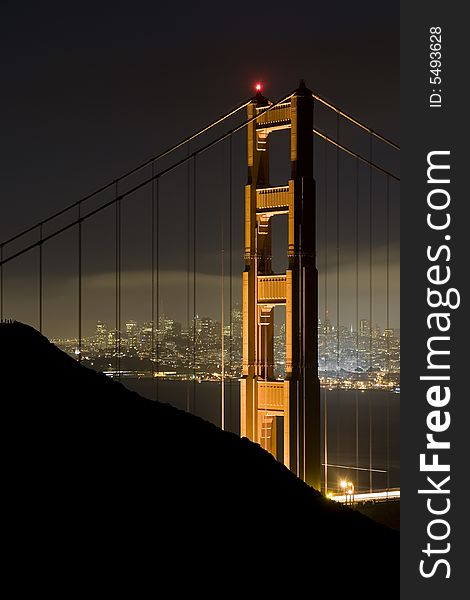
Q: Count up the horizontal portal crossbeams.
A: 4